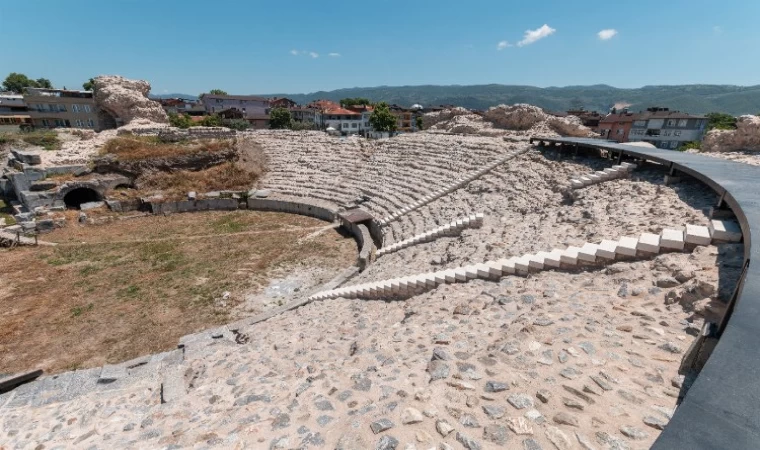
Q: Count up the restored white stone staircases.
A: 4